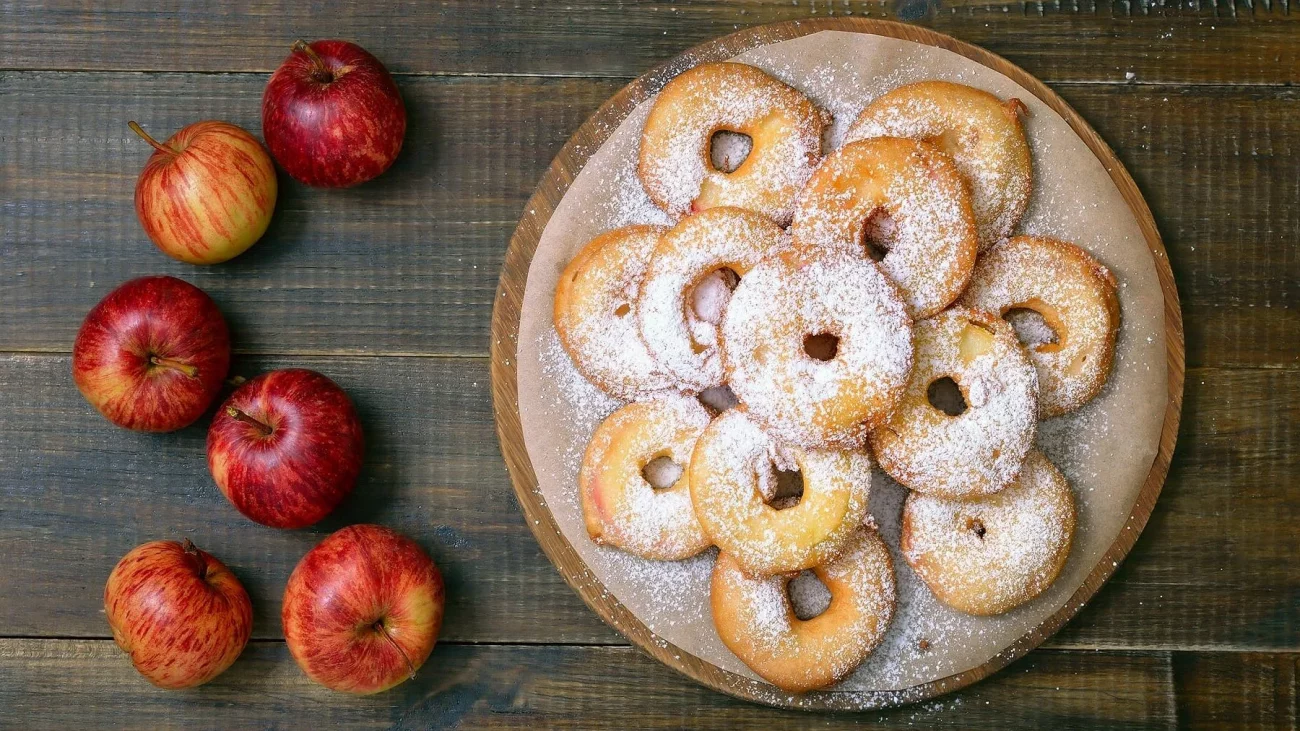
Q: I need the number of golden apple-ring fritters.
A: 12